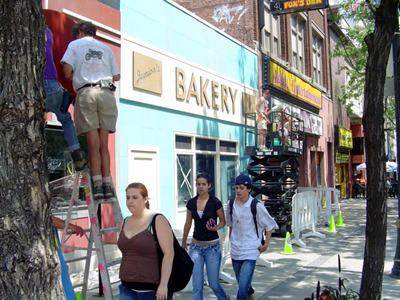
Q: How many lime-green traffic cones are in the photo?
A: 4